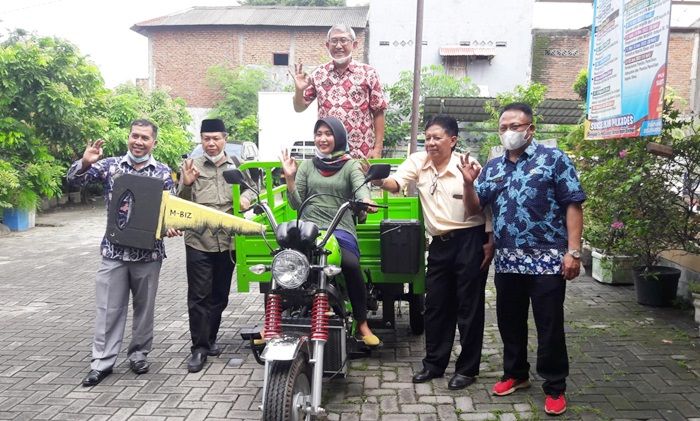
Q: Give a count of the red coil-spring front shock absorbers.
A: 2